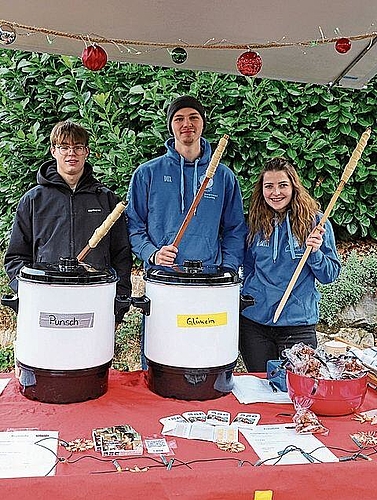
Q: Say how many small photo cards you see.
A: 4